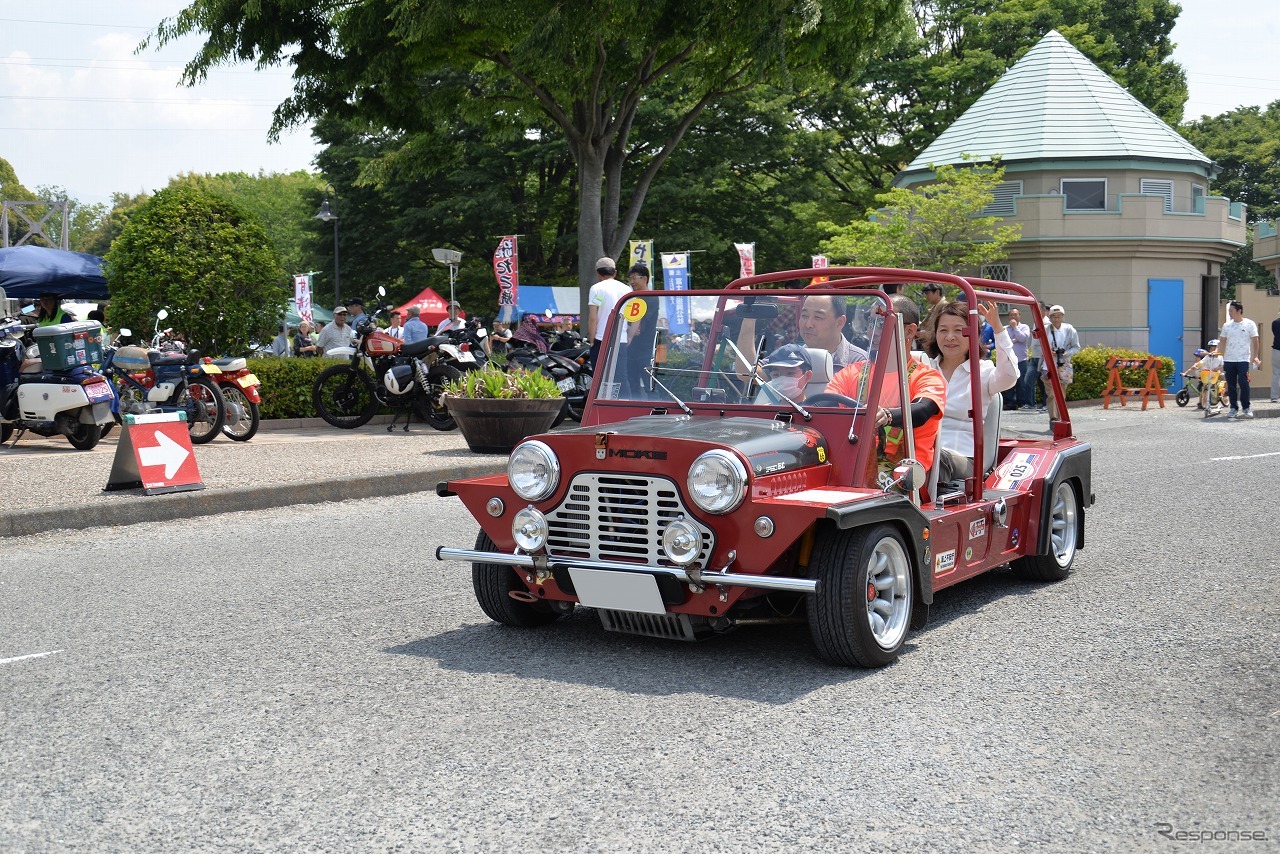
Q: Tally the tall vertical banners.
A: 6